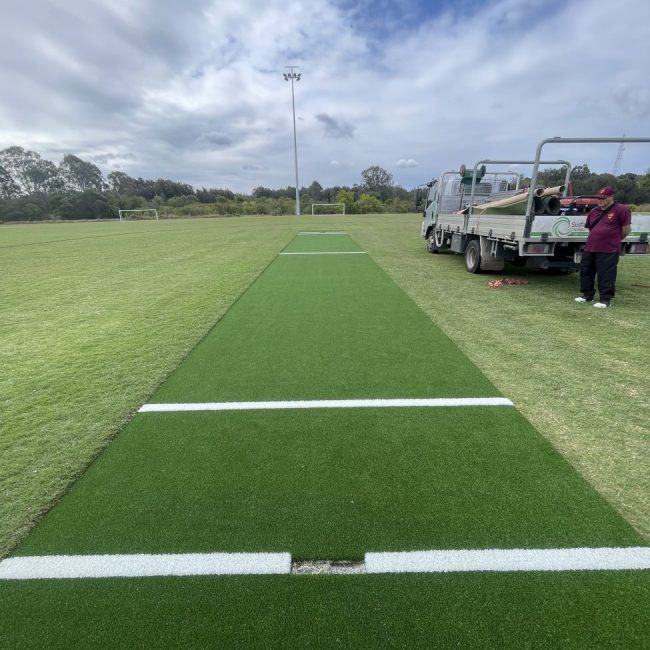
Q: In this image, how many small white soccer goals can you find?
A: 2